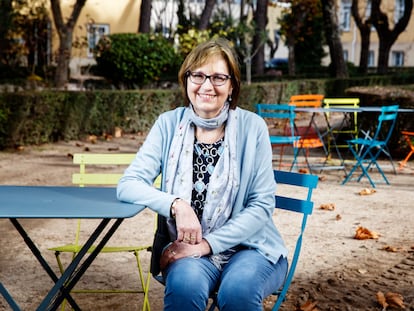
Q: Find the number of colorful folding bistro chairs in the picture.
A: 7